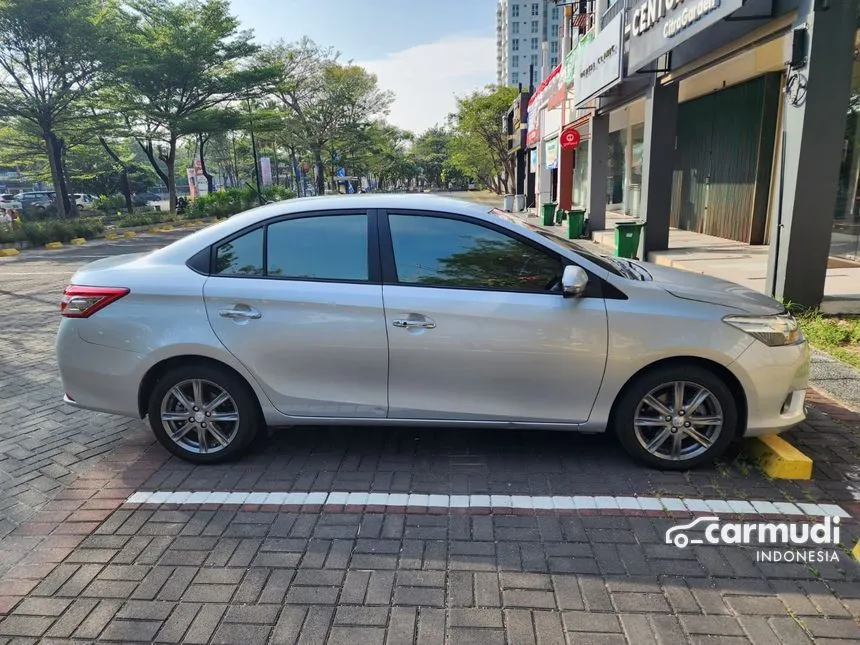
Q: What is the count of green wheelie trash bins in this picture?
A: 3